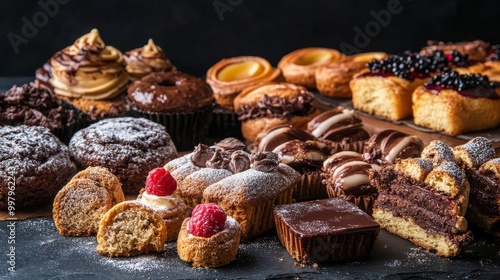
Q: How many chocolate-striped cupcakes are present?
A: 5